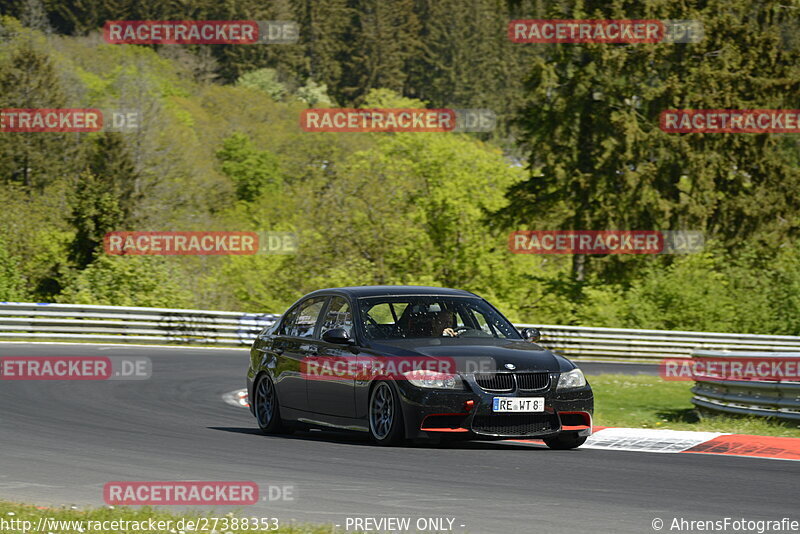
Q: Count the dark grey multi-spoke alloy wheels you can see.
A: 2